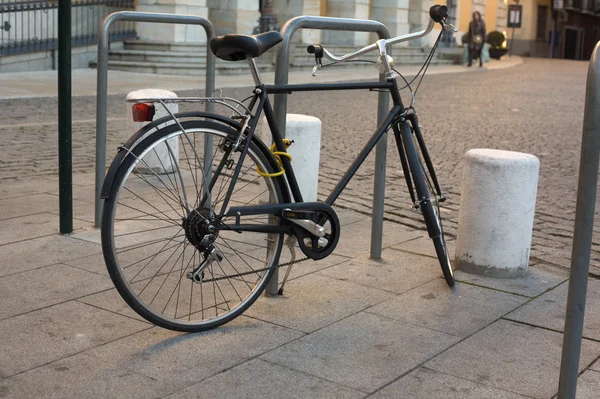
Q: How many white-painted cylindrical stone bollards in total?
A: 3